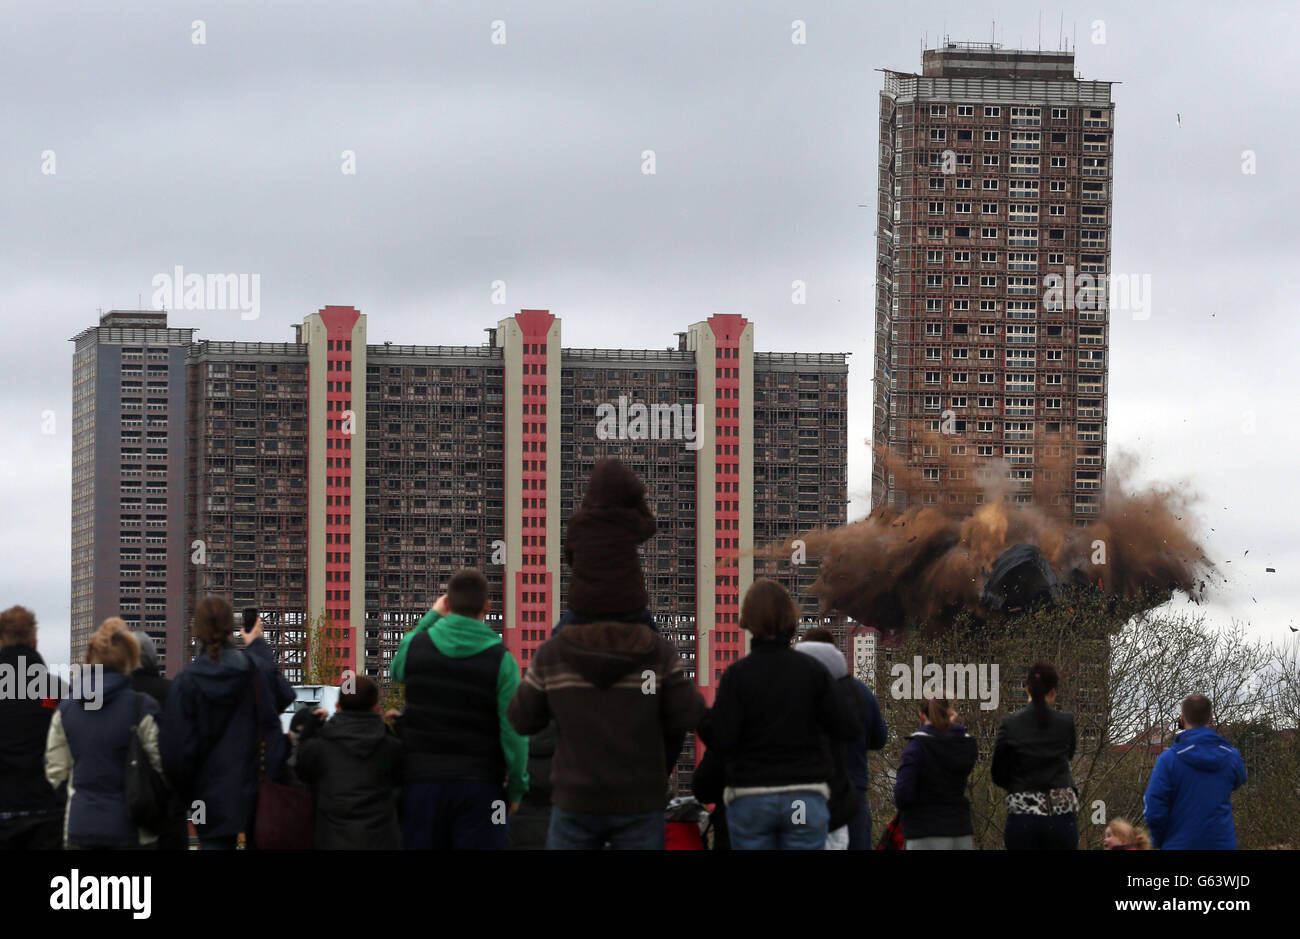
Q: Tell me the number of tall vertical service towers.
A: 3